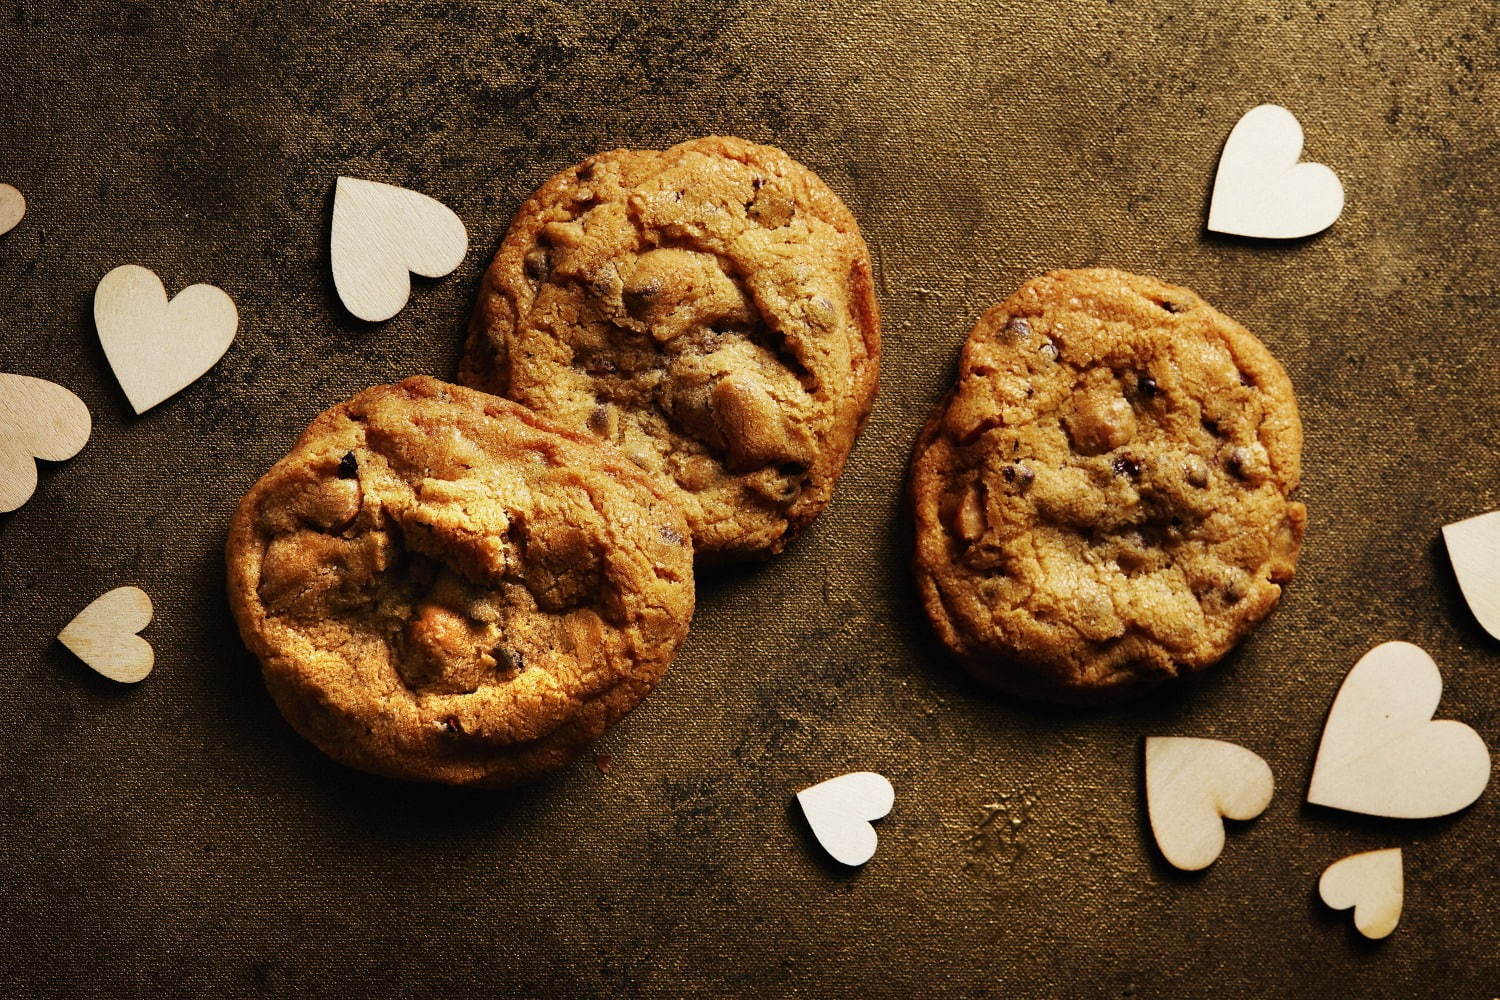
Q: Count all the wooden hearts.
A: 11